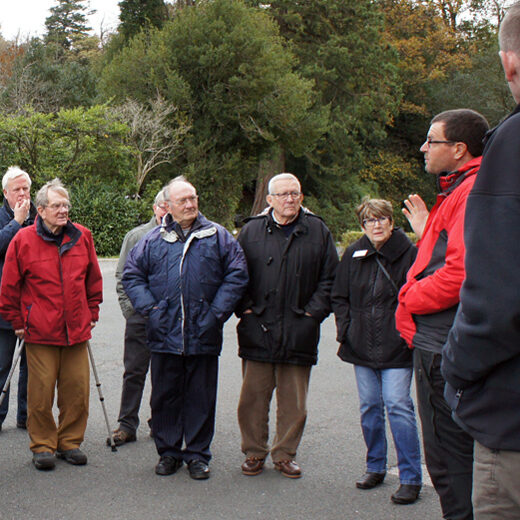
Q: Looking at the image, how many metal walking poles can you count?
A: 2